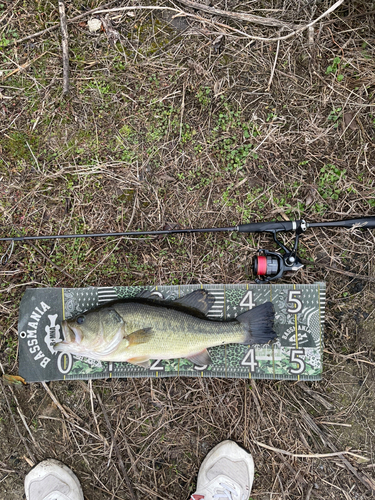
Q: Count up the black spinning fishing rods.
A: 1